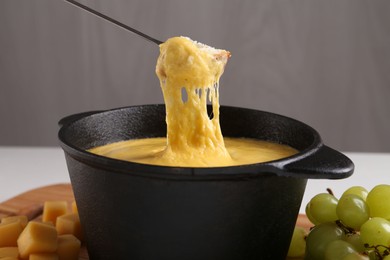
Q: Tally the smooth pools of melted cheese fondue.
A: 1